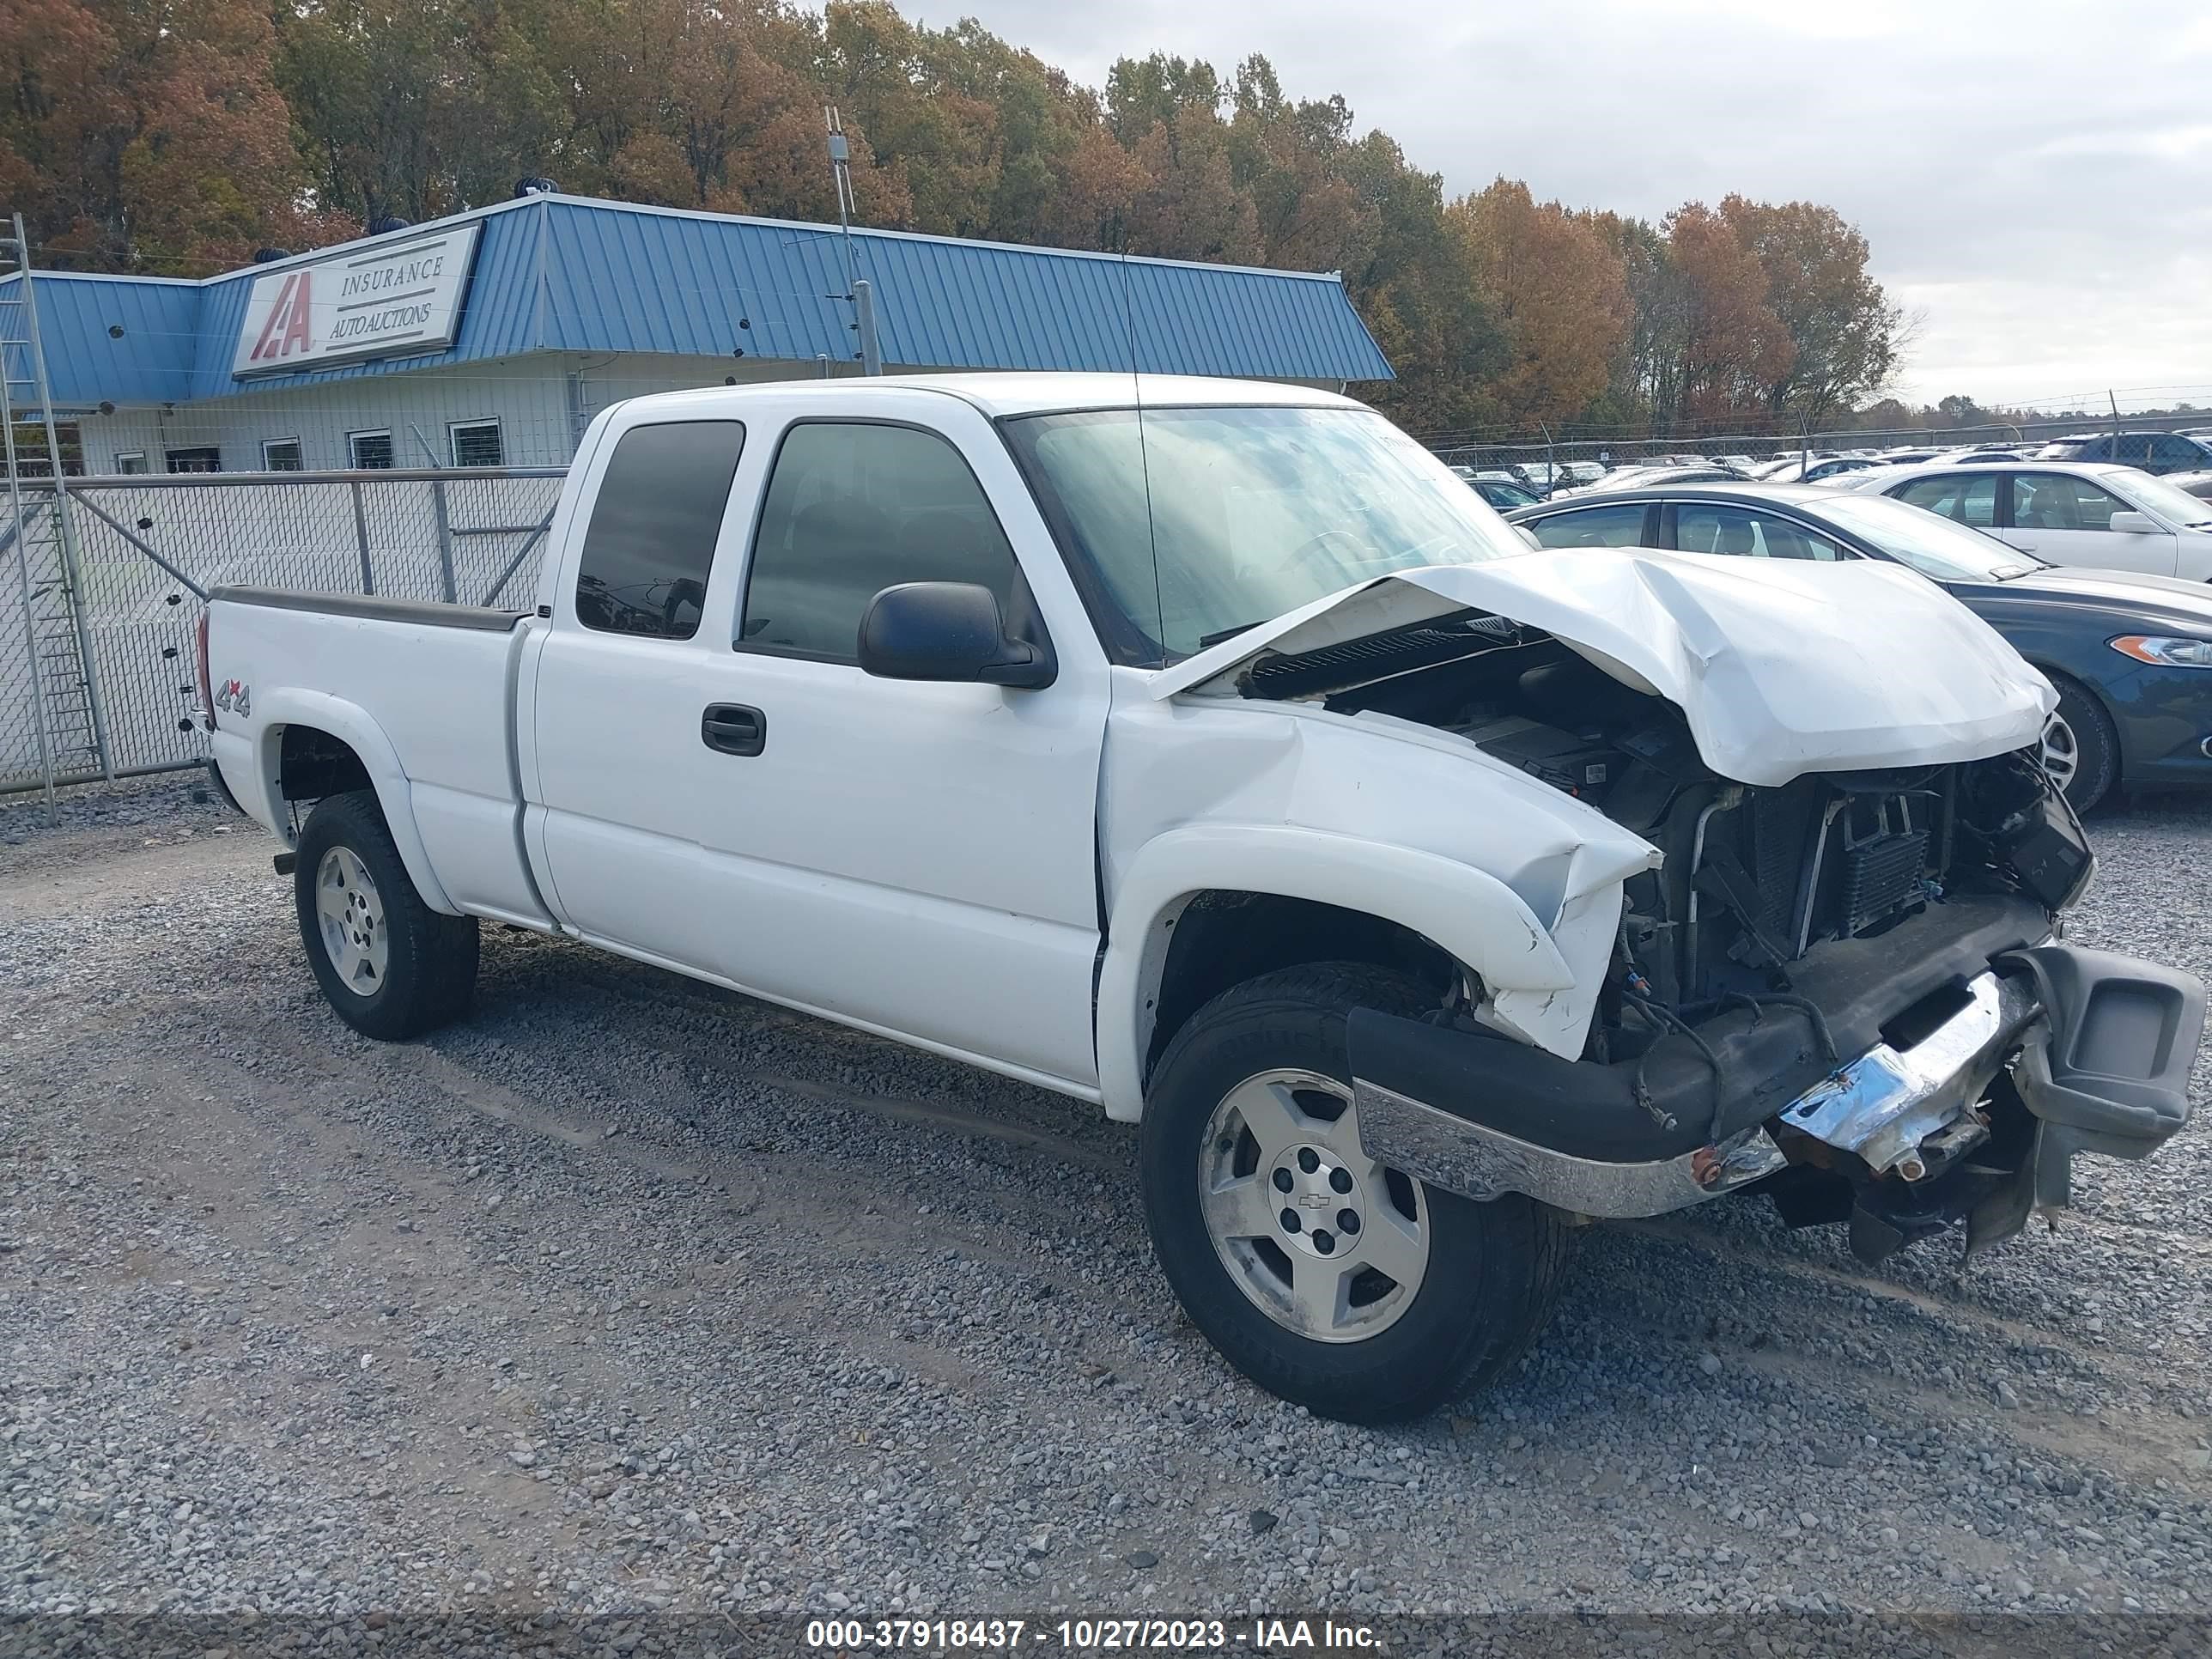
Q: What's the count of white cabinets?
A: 0